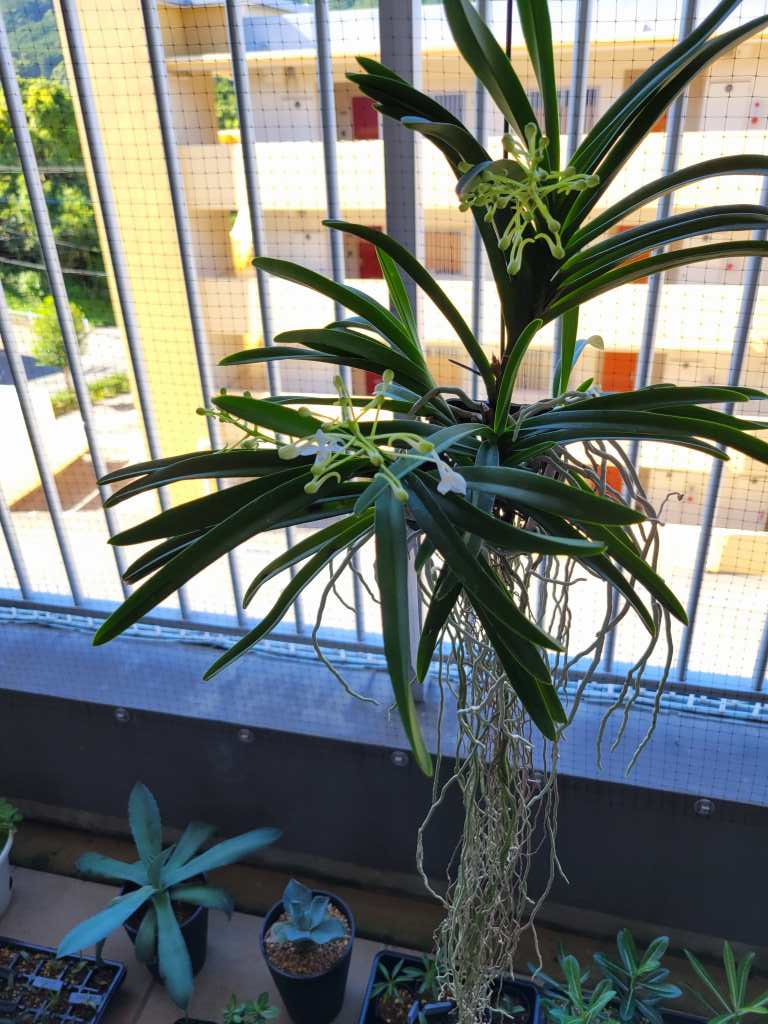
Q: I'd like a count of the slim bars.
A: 12